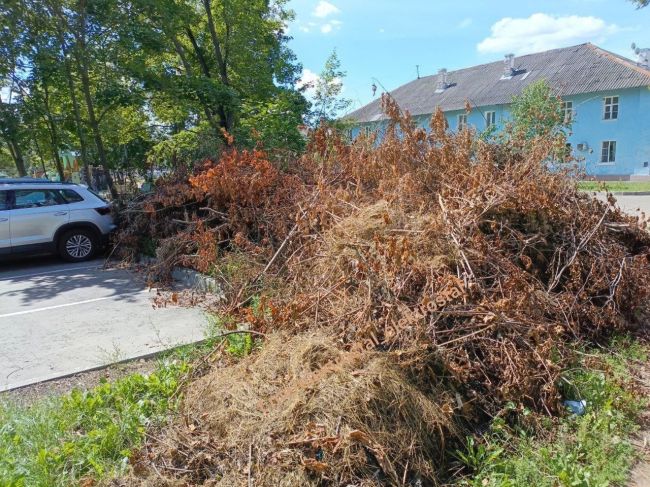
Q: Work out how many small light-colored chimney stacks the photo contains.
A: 2